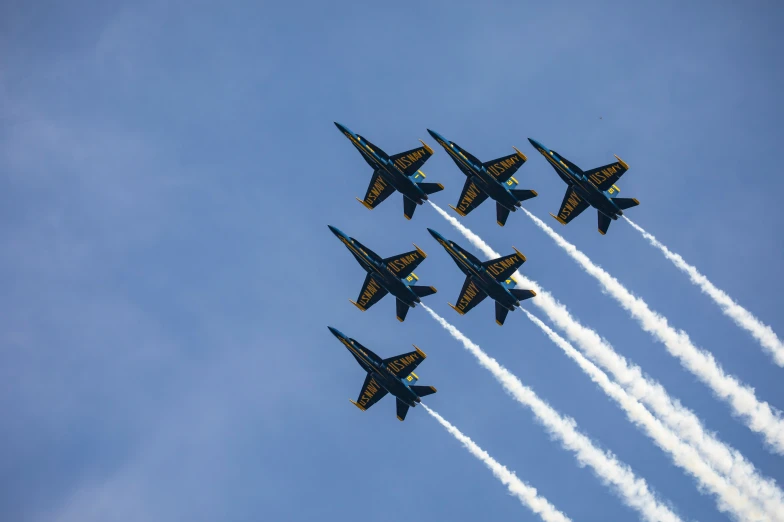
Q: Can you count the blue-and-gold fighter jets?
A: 6